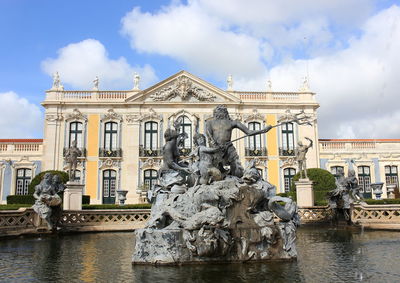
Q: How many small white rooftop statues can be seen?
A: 6